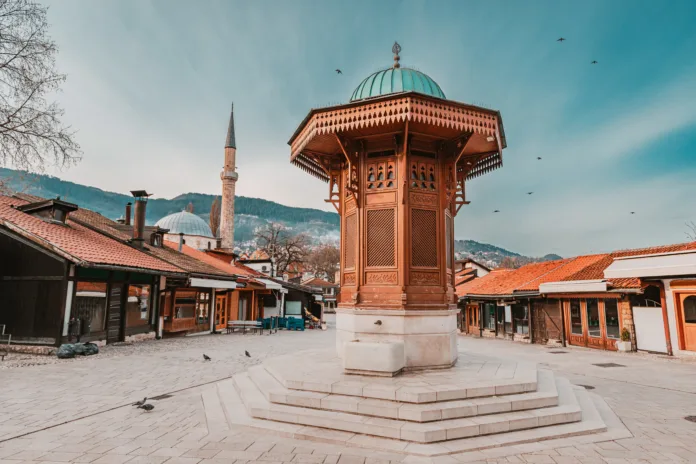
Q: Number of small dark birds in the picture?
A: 11